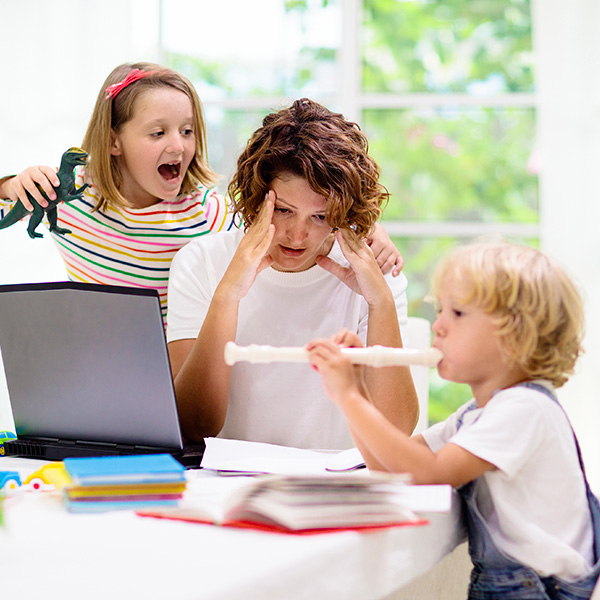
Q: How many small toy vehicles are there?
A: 3